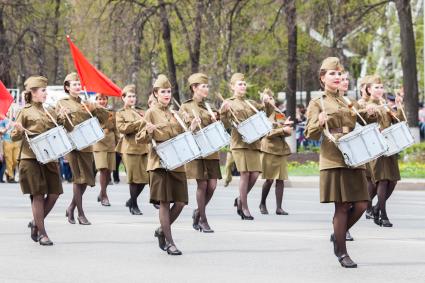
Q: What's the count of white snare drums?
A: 7